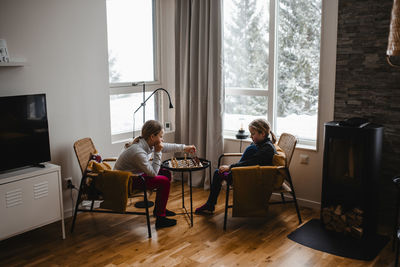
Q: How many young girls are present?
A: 2